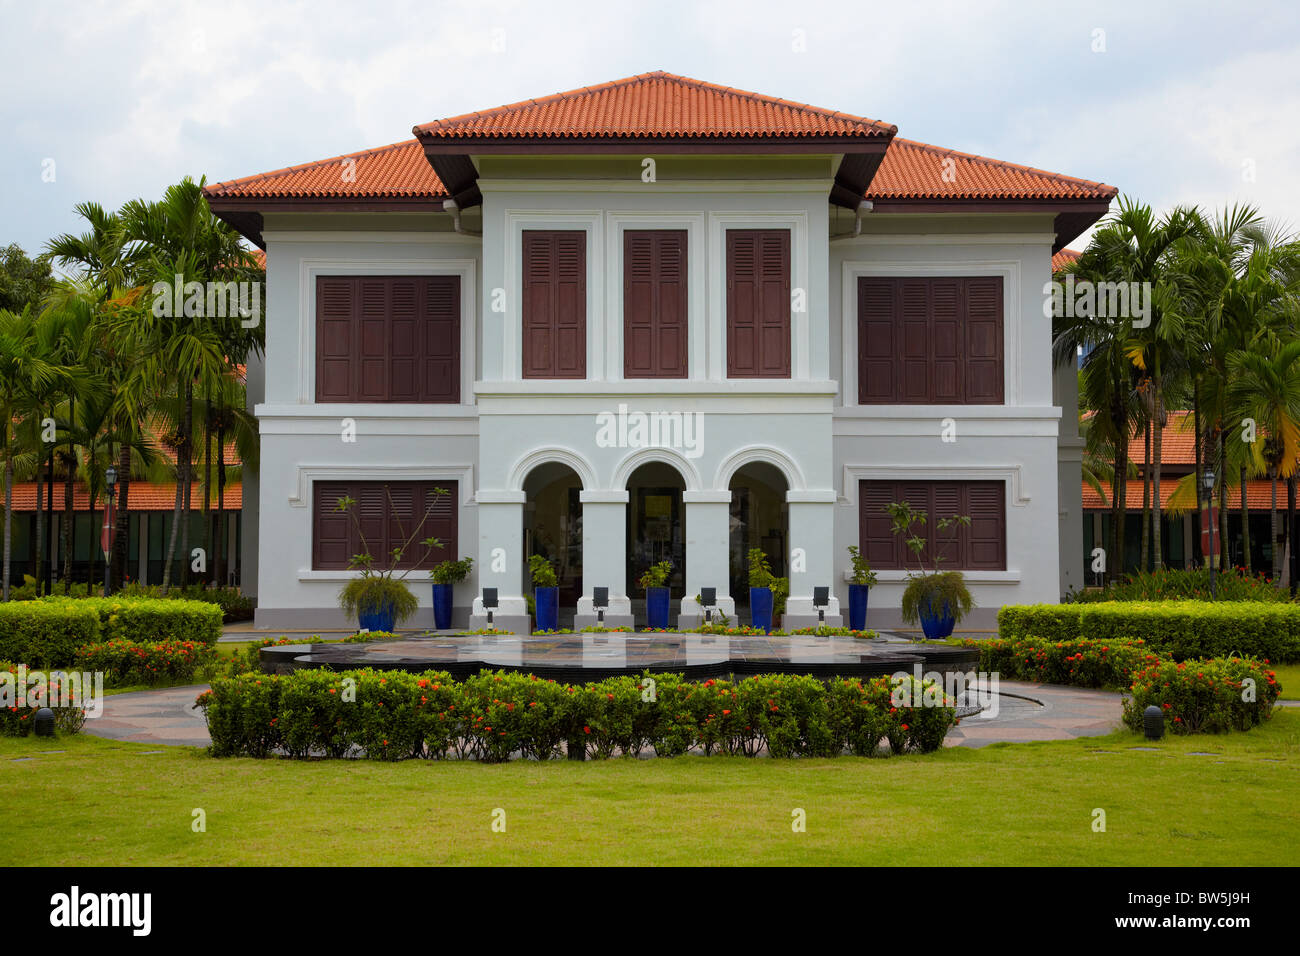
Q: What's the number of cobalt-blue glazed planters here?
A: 7